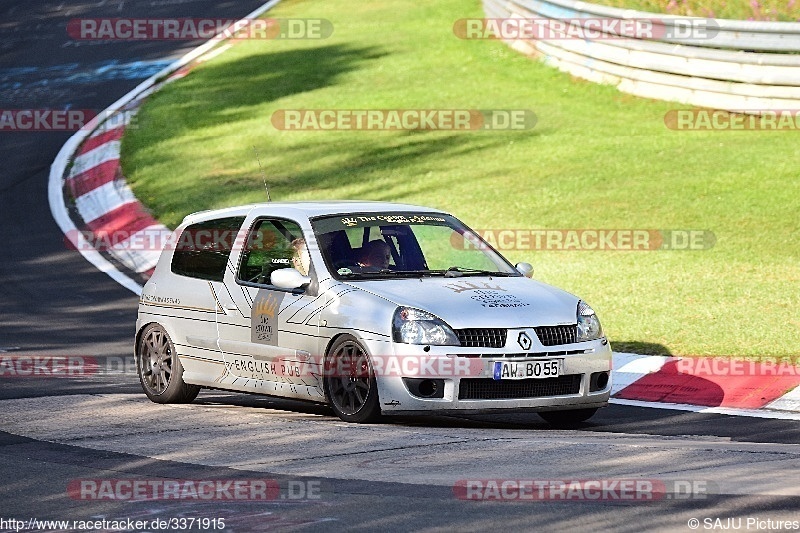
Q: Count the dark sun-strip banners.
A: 1